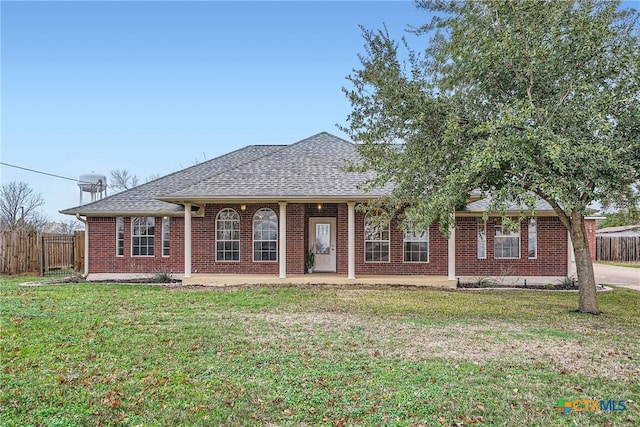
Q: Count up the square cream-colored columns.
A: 4